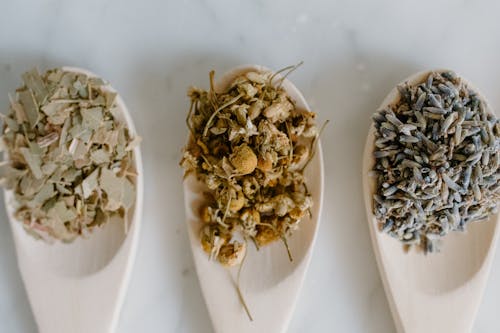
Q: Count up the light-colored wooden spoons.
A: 3